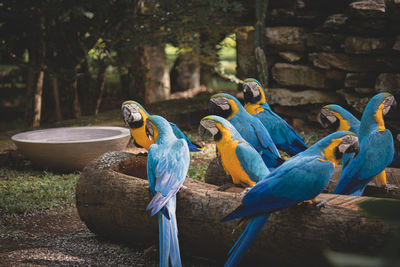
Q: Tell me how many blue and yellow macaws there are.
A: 8